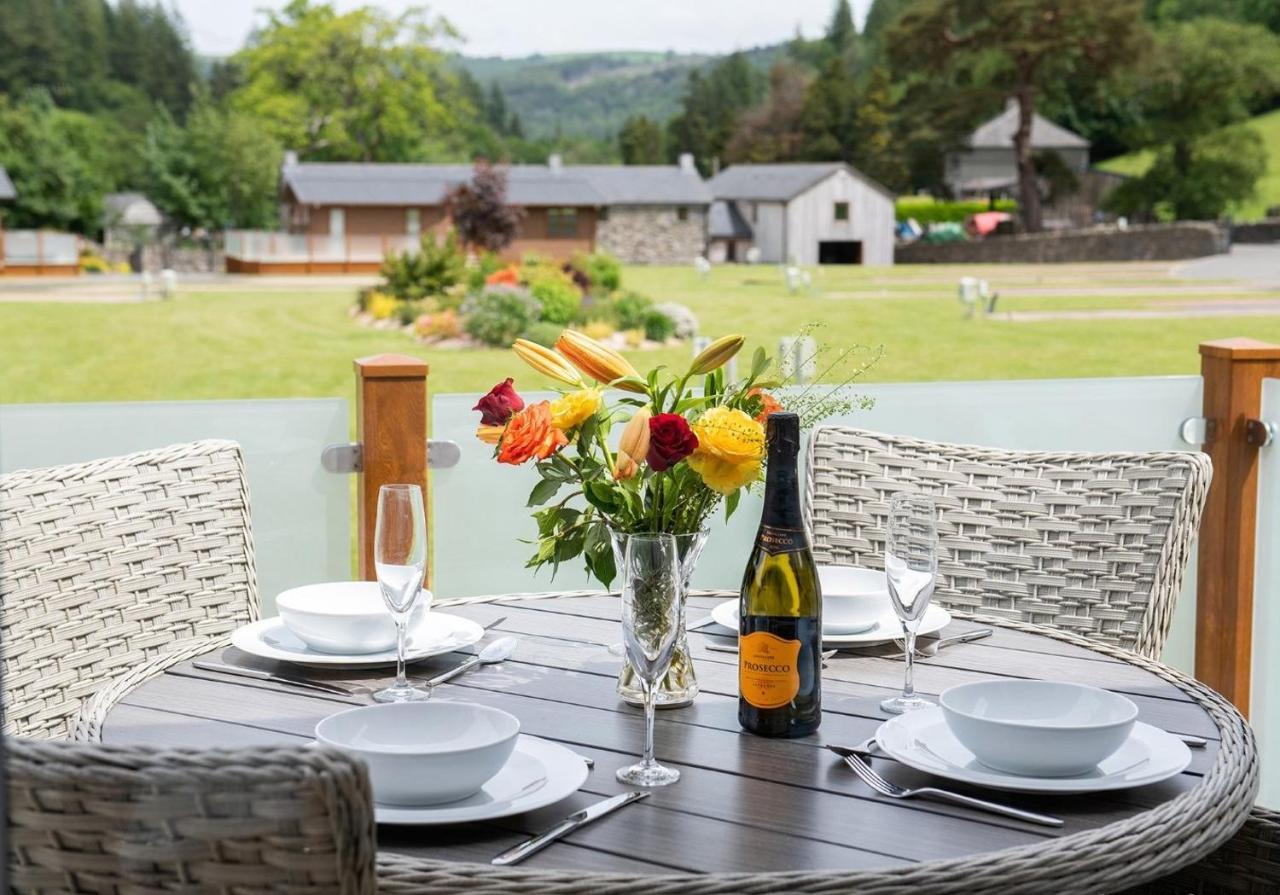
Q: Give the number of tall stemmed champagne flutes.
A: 3